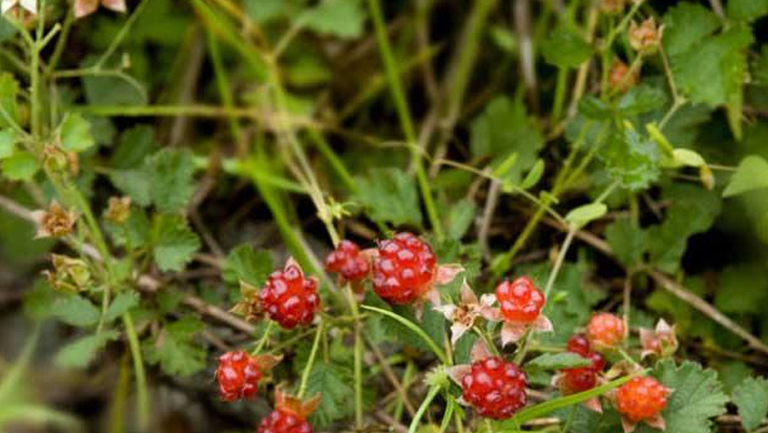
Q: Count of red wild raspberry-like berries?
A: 10